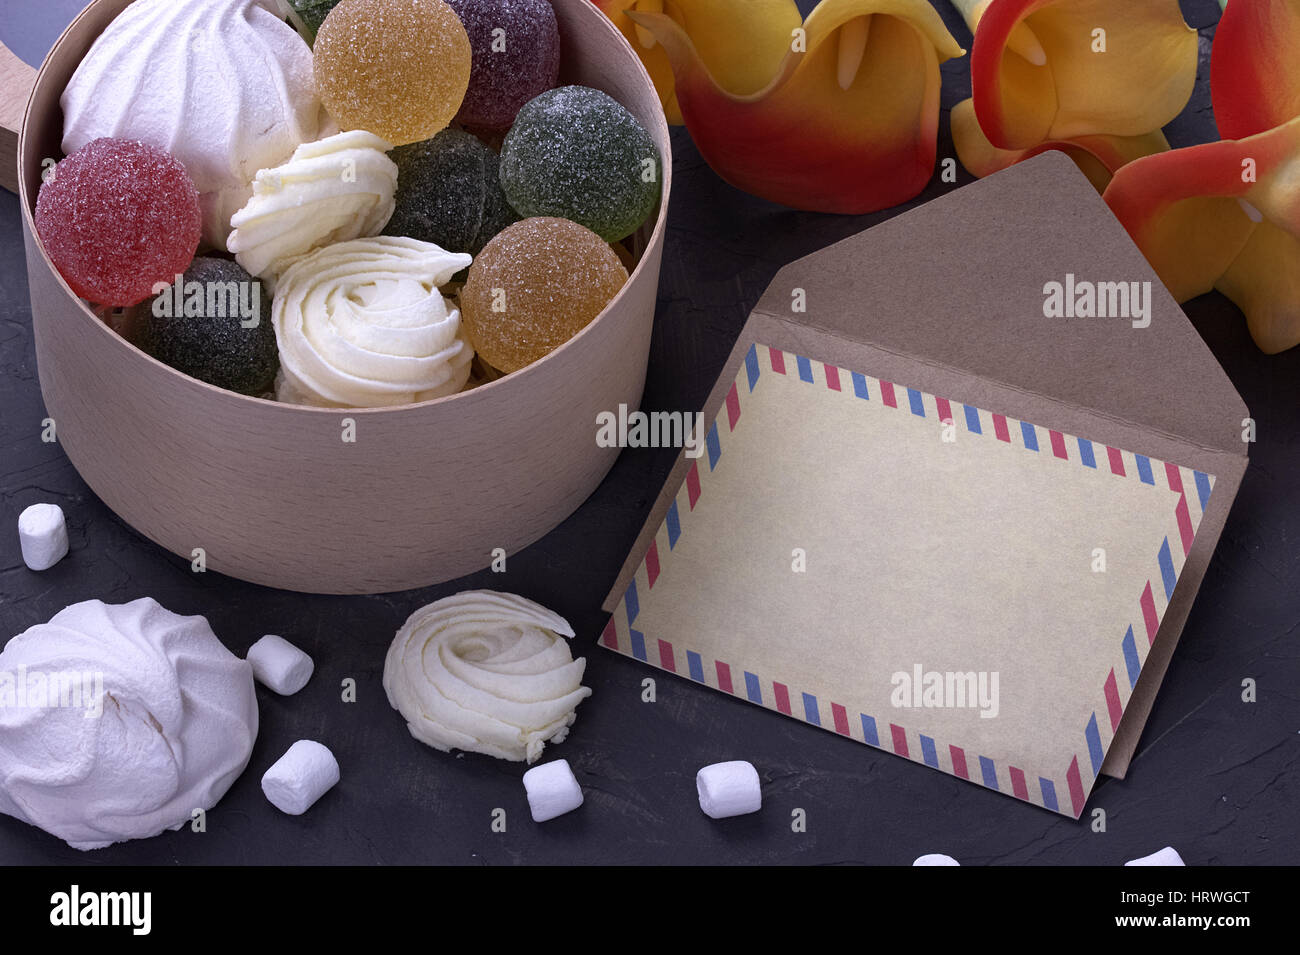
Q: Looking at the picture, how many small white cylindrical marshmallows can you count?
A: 7